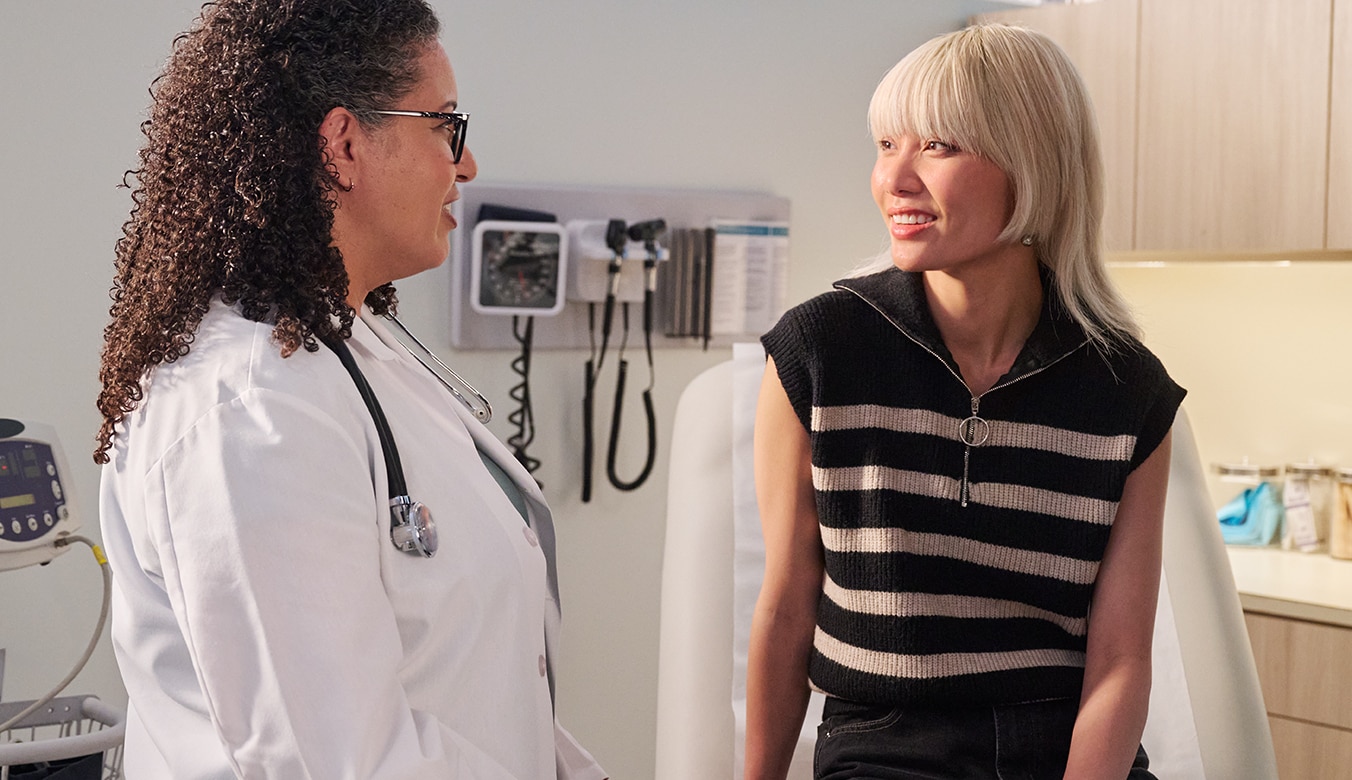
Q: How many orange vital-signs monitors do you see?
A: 0